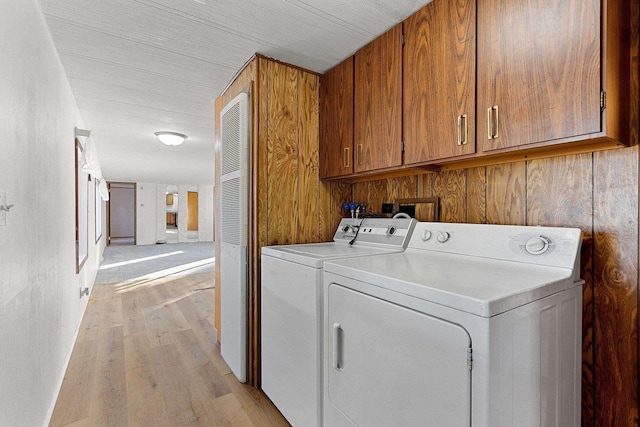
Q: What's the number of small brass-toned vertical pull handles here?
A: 4